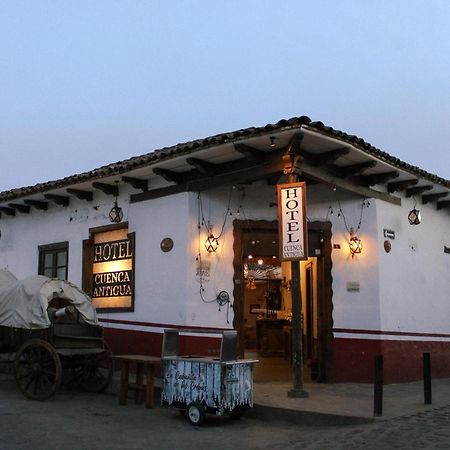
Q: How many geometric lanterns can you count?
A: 4